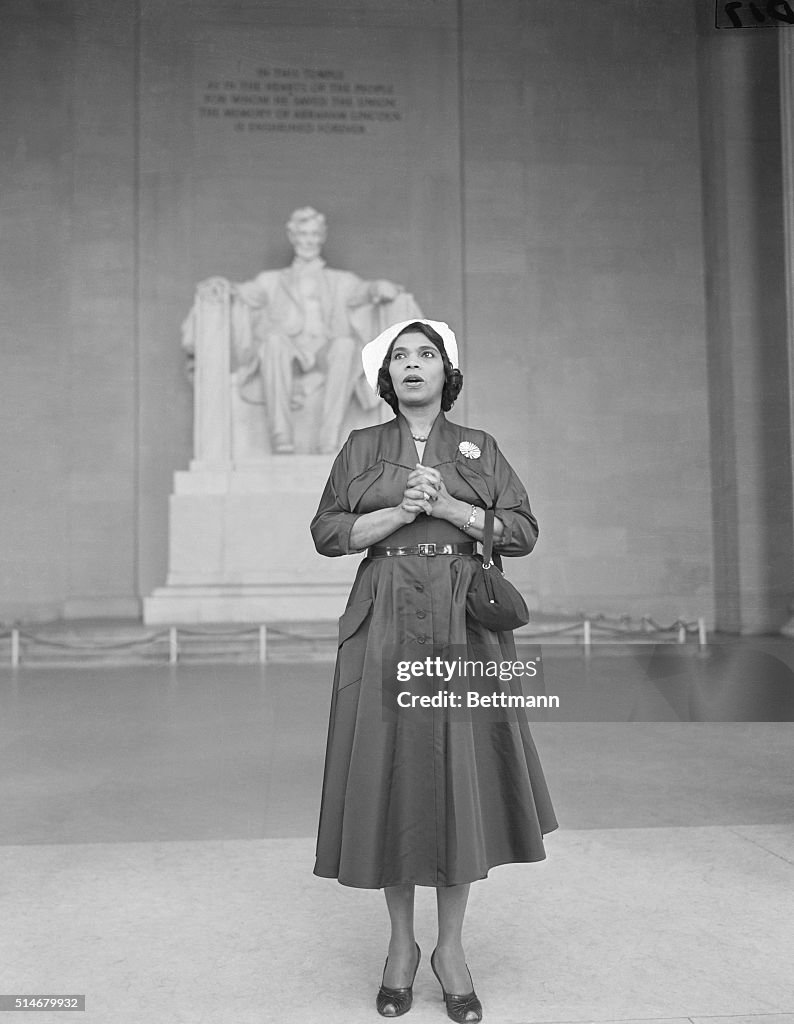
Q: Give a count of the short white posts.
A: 6